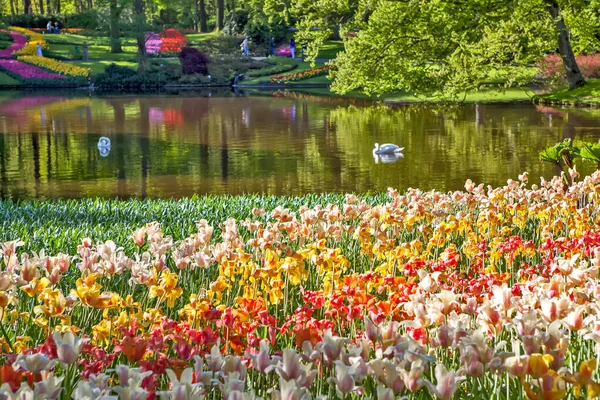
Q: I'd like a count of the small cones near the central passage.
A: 0